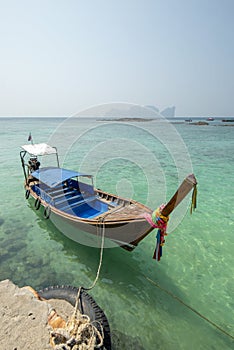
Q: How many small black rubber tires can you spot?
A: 3